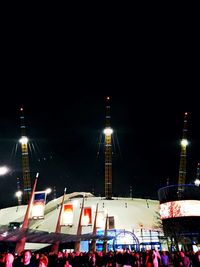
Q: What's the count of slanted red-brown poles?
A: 5